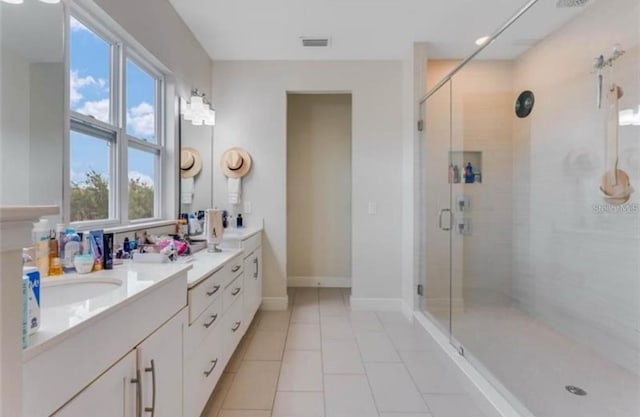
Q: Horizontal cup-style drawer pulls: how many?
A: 6